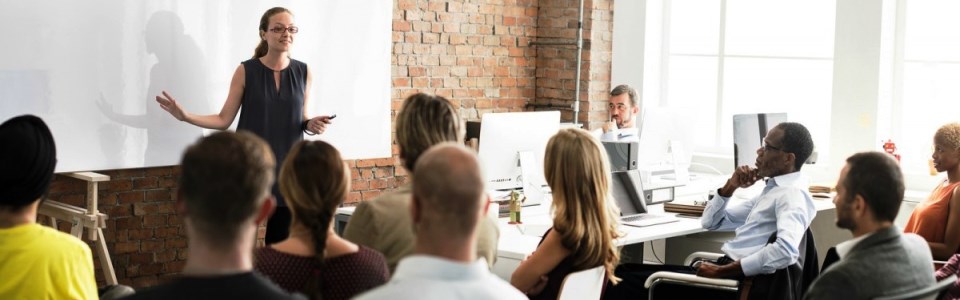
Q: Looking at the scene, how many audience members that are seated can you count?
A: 10